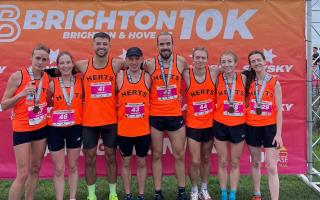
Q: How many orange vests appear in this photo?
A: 8